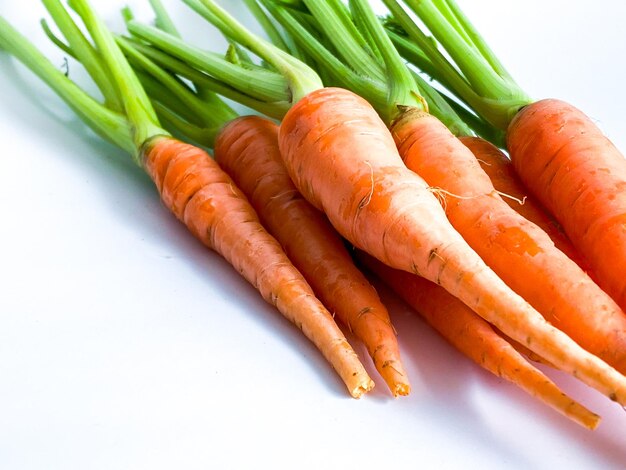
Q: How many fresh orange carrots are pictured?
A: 7